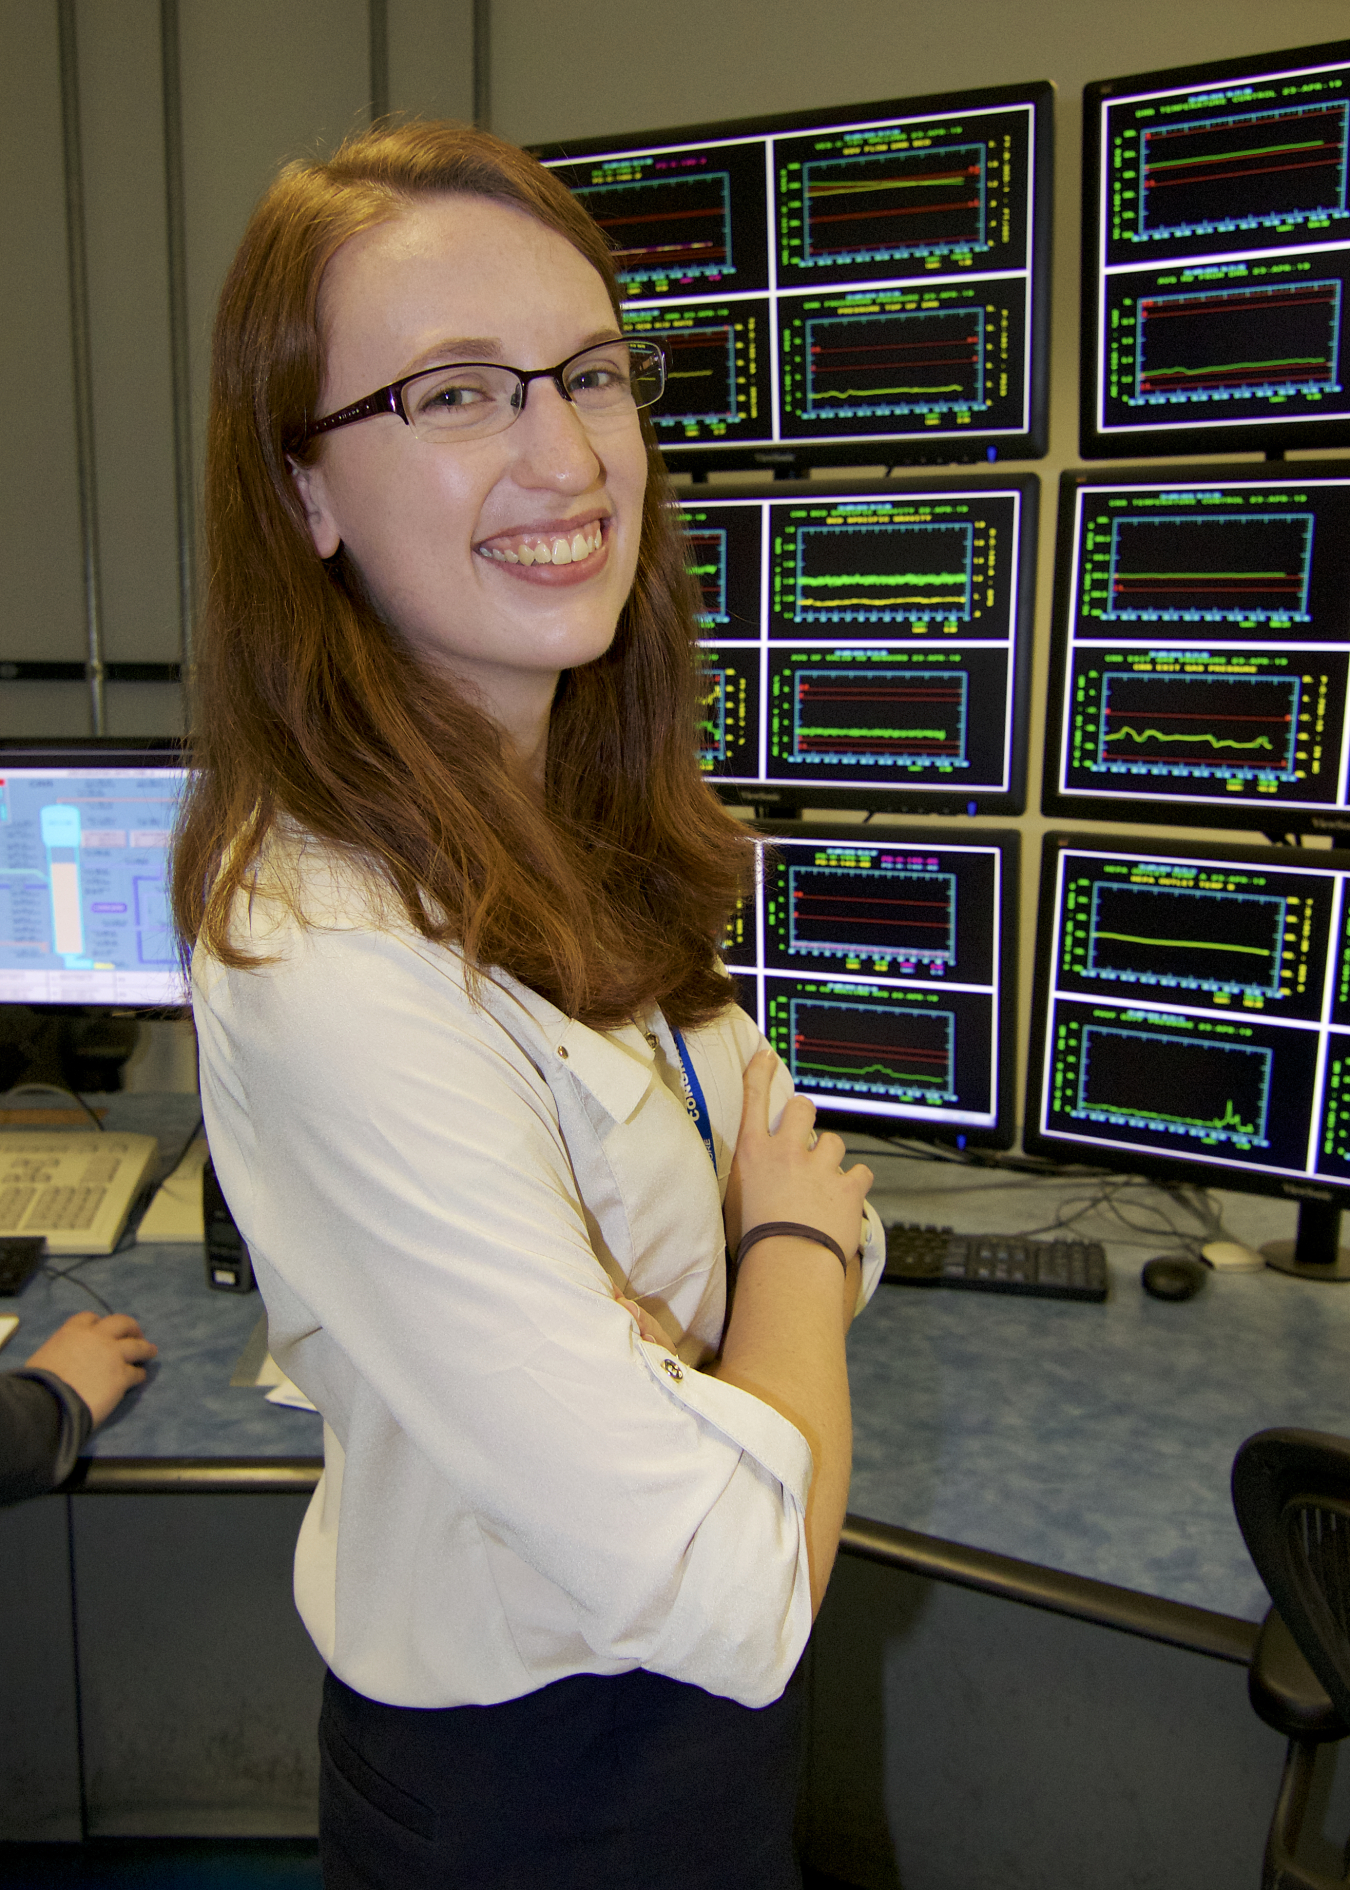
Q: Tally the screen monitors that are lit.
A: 7